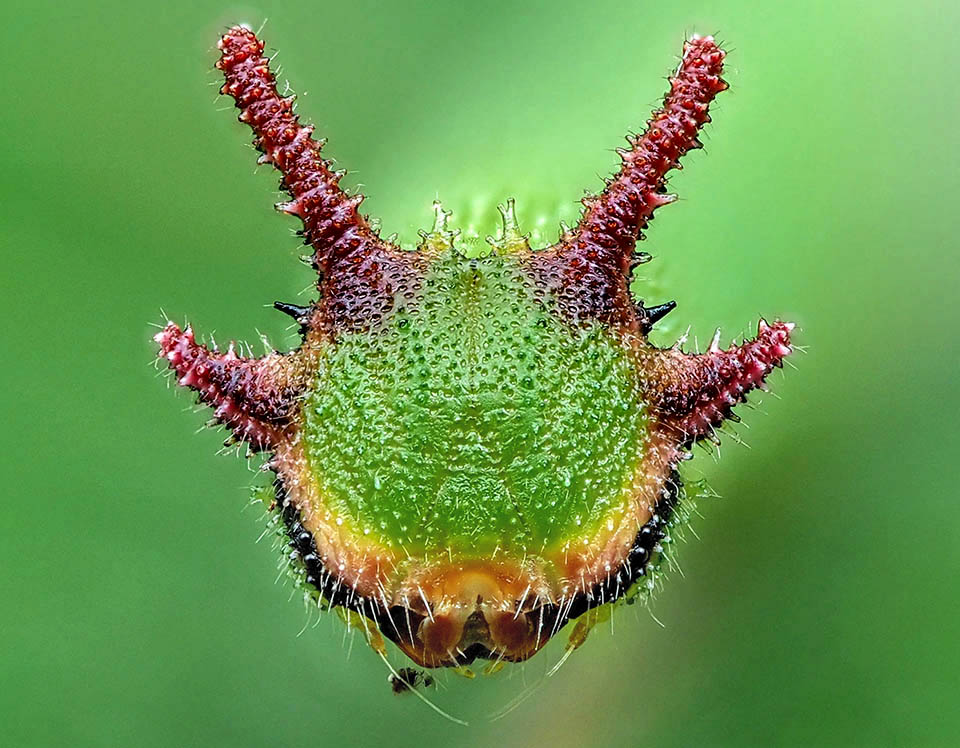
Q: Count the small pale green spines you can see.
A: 2